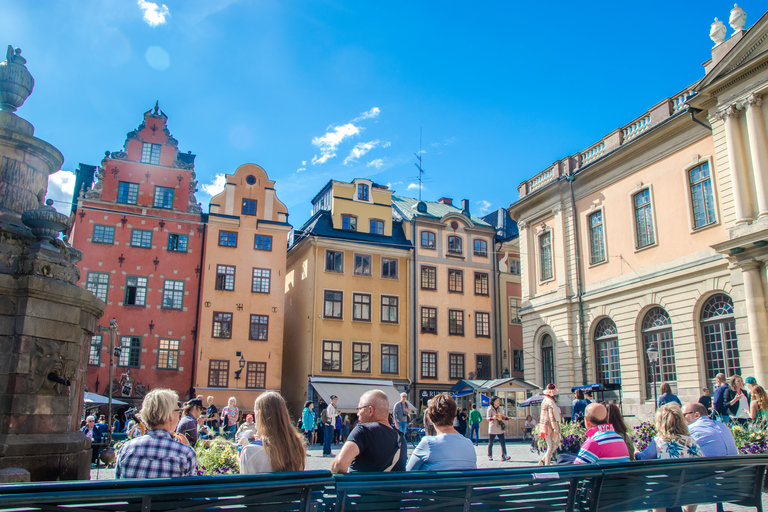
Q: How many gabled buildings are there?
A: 2